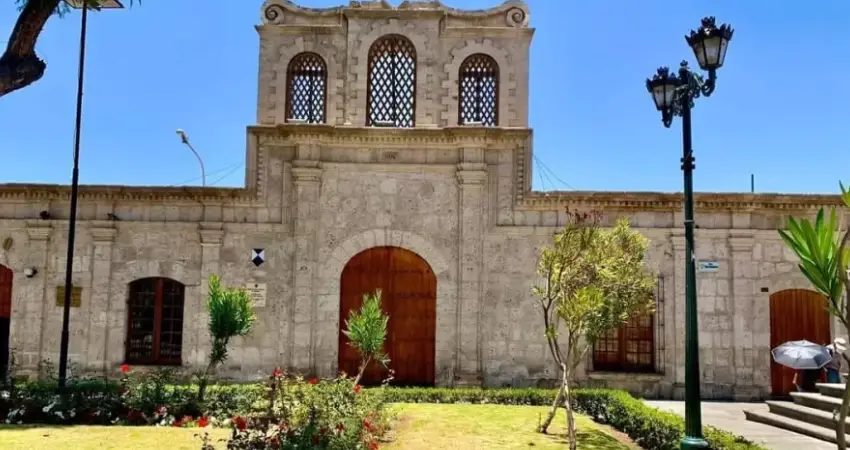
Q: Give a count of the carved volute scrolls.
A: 2